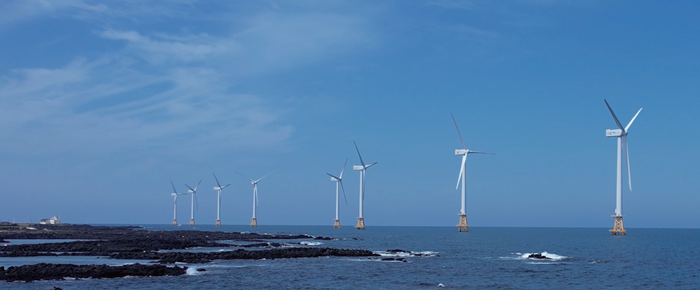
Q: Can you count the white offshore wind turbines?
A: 8